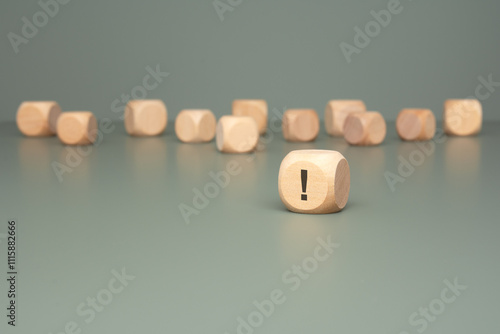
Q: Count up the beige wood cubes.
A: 12